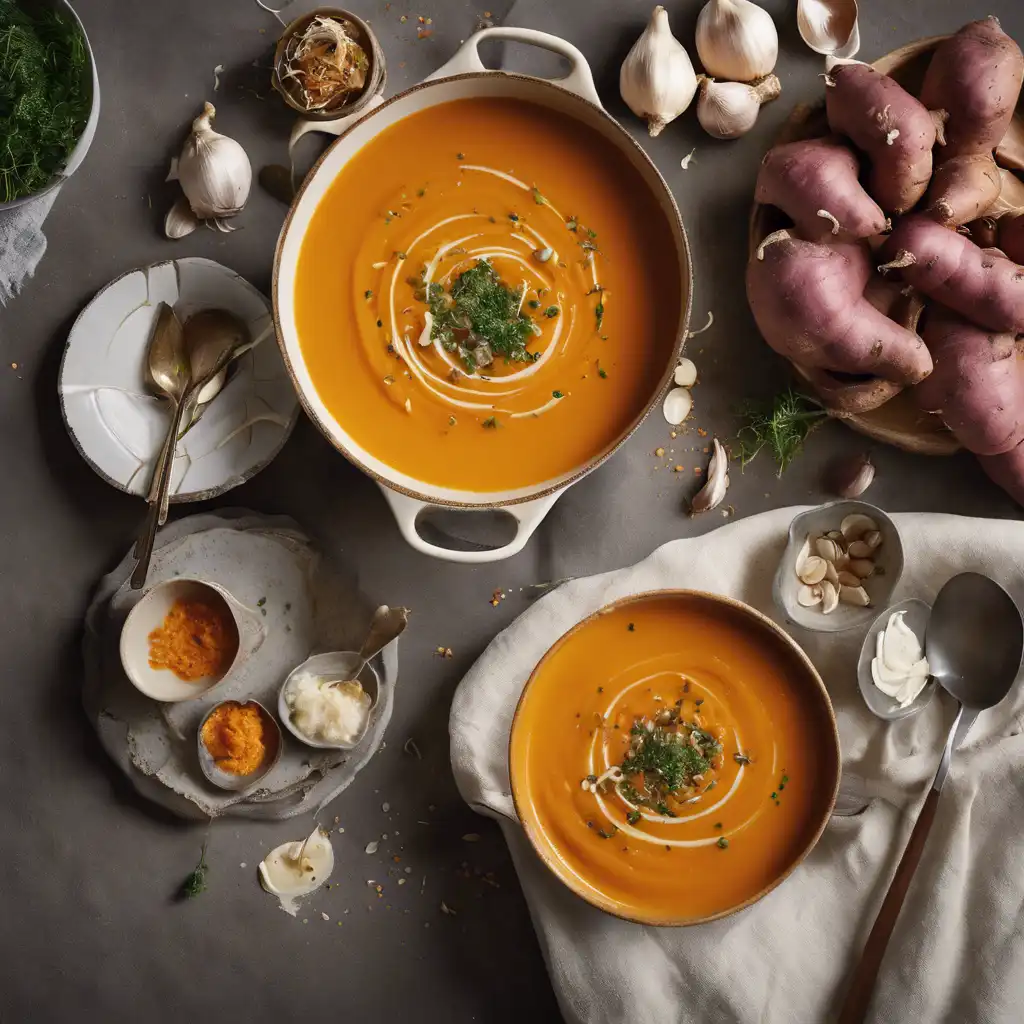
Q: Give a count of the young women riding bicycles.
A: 0